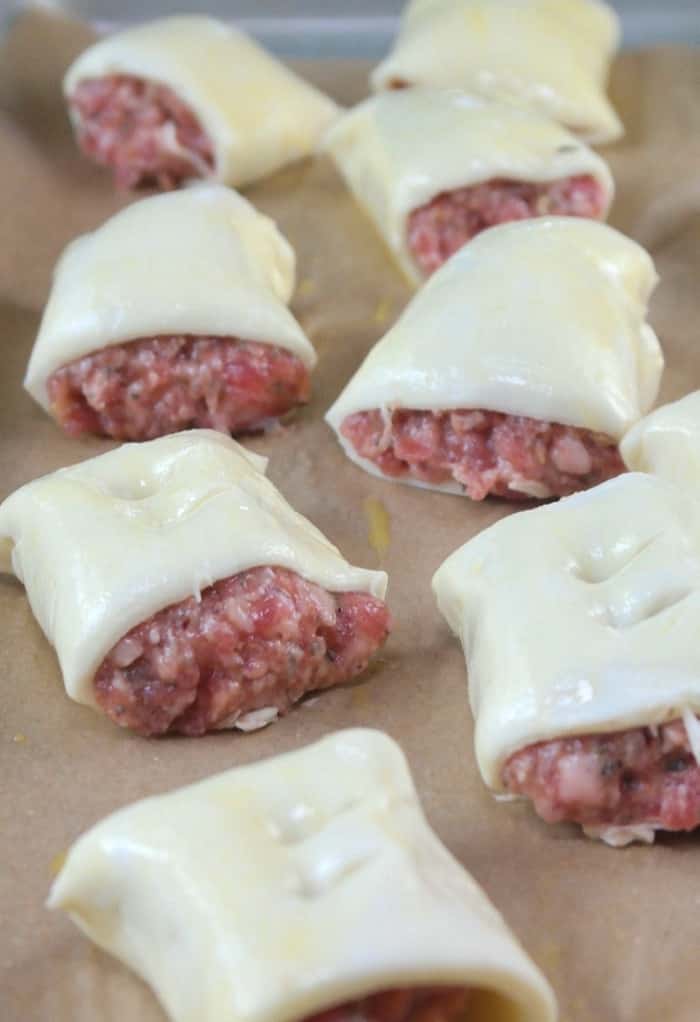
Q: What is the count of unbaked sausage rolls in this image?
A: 9